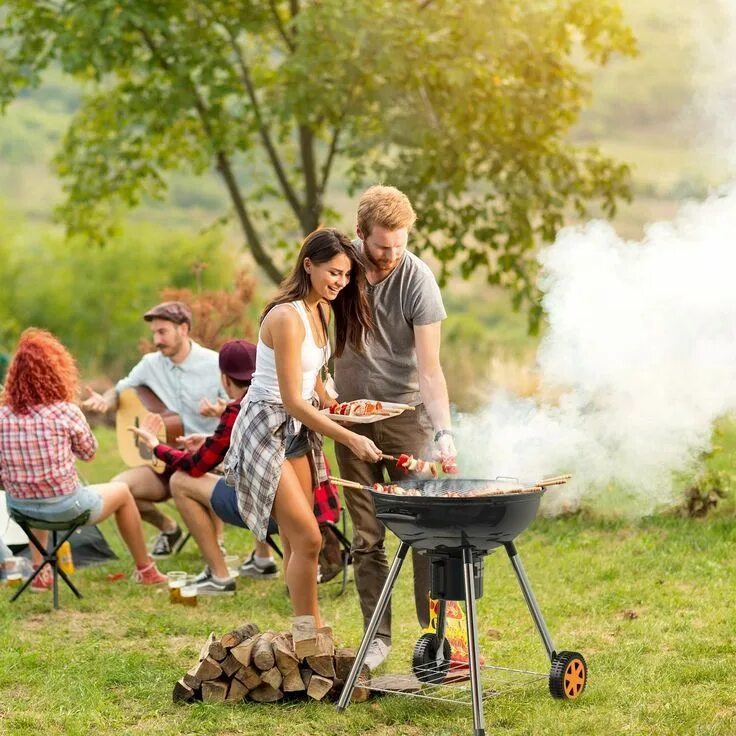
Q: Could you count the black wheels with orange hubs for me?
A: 1